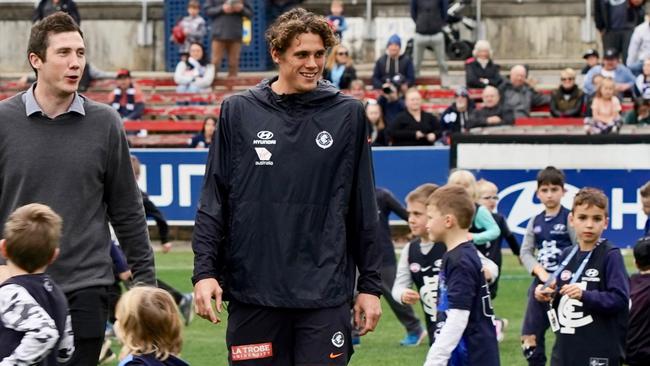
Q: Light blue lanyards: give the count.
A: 1